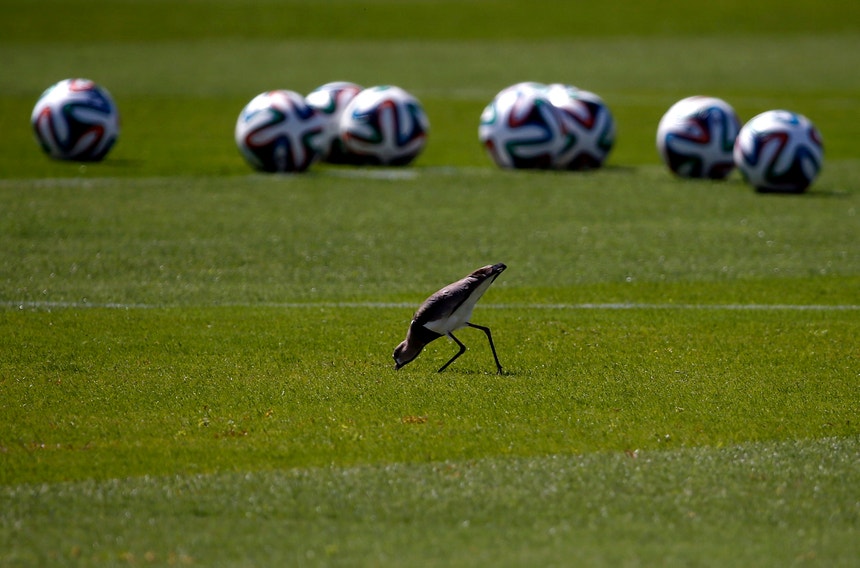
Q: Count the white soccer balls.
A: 8